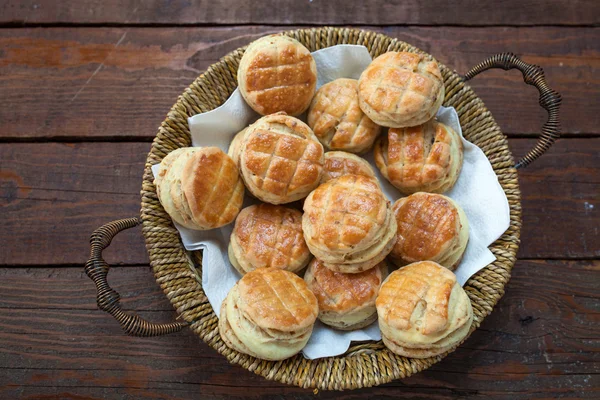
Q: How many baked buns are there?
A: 13